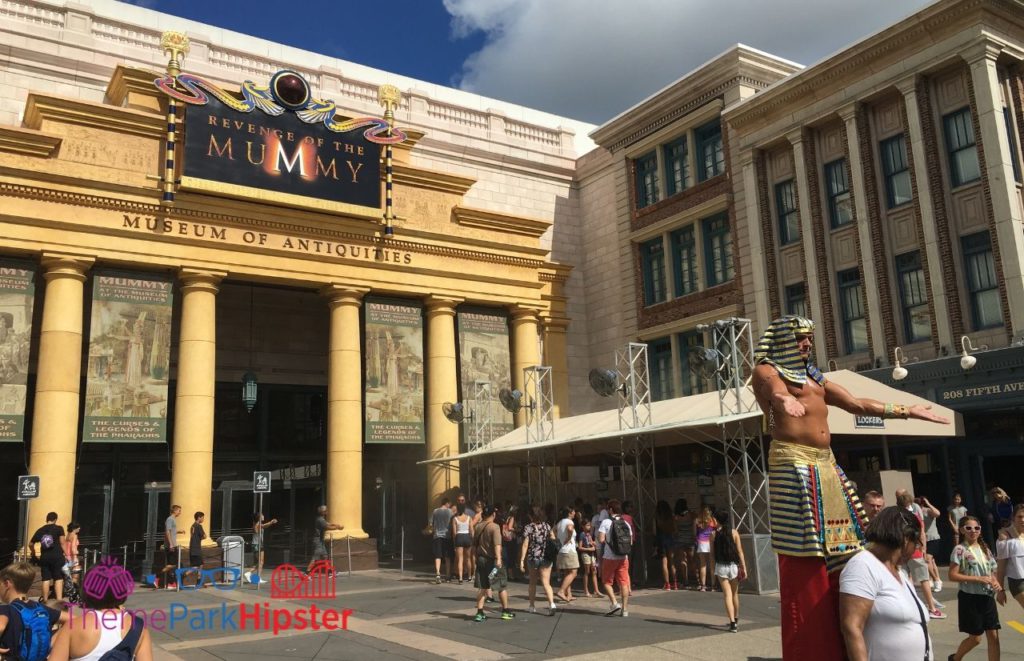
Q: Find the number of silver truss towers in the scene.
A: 4